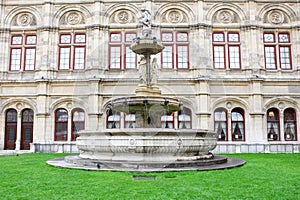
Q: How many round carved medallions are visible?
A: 6